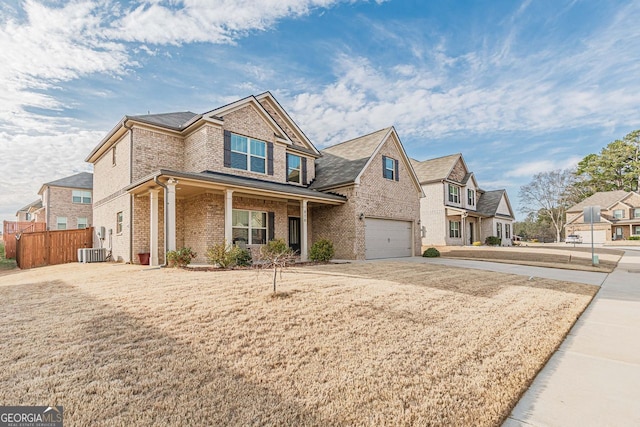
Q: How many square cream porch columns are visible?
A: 4